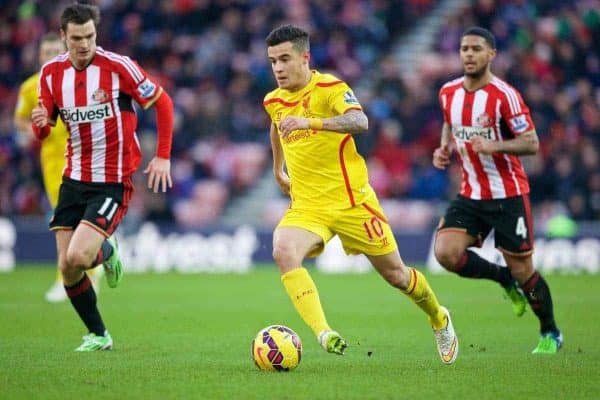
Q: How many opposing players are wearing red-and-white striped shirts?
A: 2